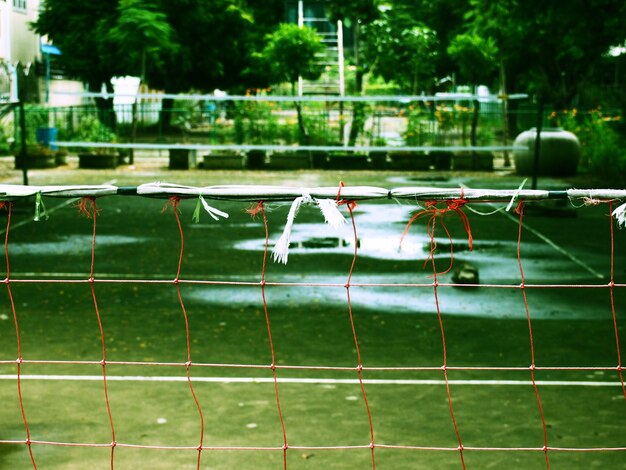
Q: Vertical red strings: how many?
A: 8